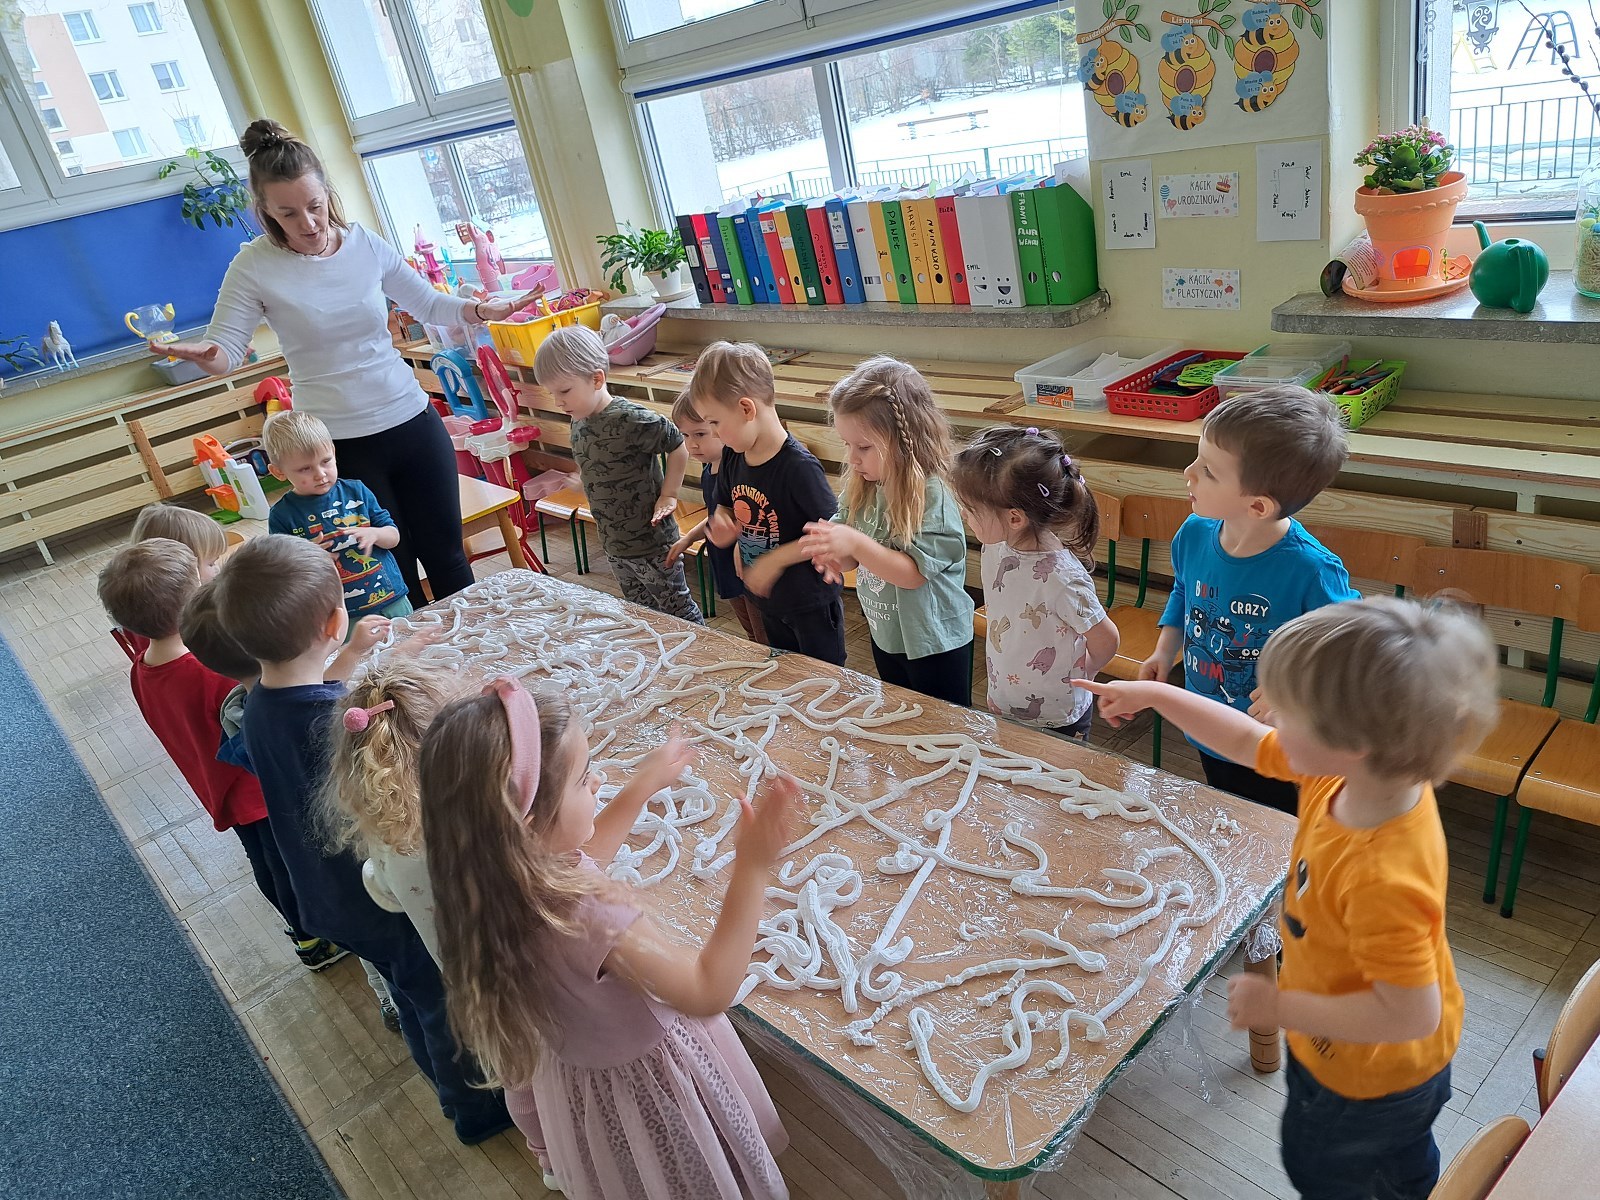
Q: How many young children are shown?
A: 14